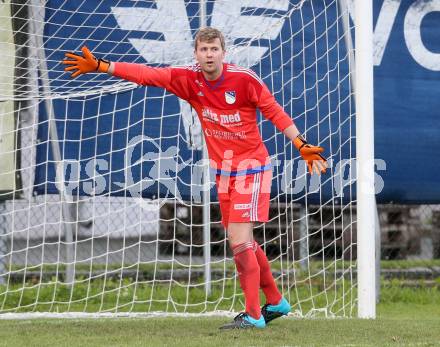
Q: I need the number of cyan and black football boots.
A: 2